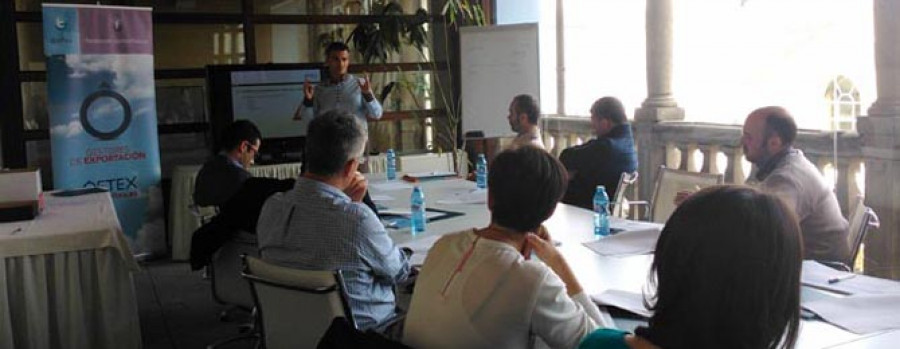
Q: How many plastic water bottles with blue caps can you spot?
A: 4